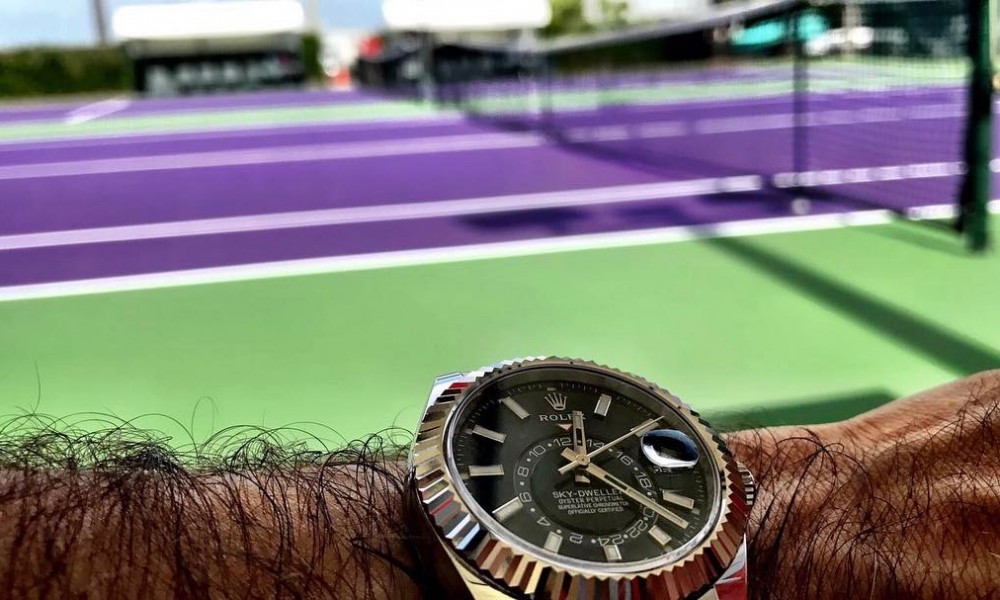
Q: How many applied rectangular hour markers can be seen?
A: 10